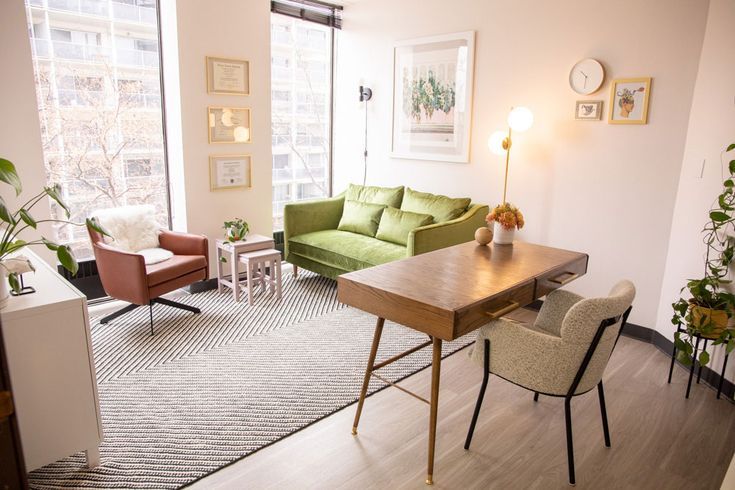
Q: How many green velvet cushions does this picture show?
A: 4